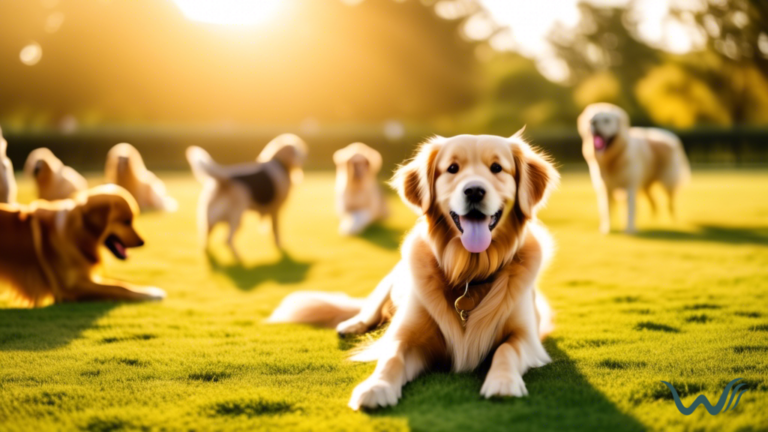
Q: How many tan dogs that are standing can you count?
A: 2